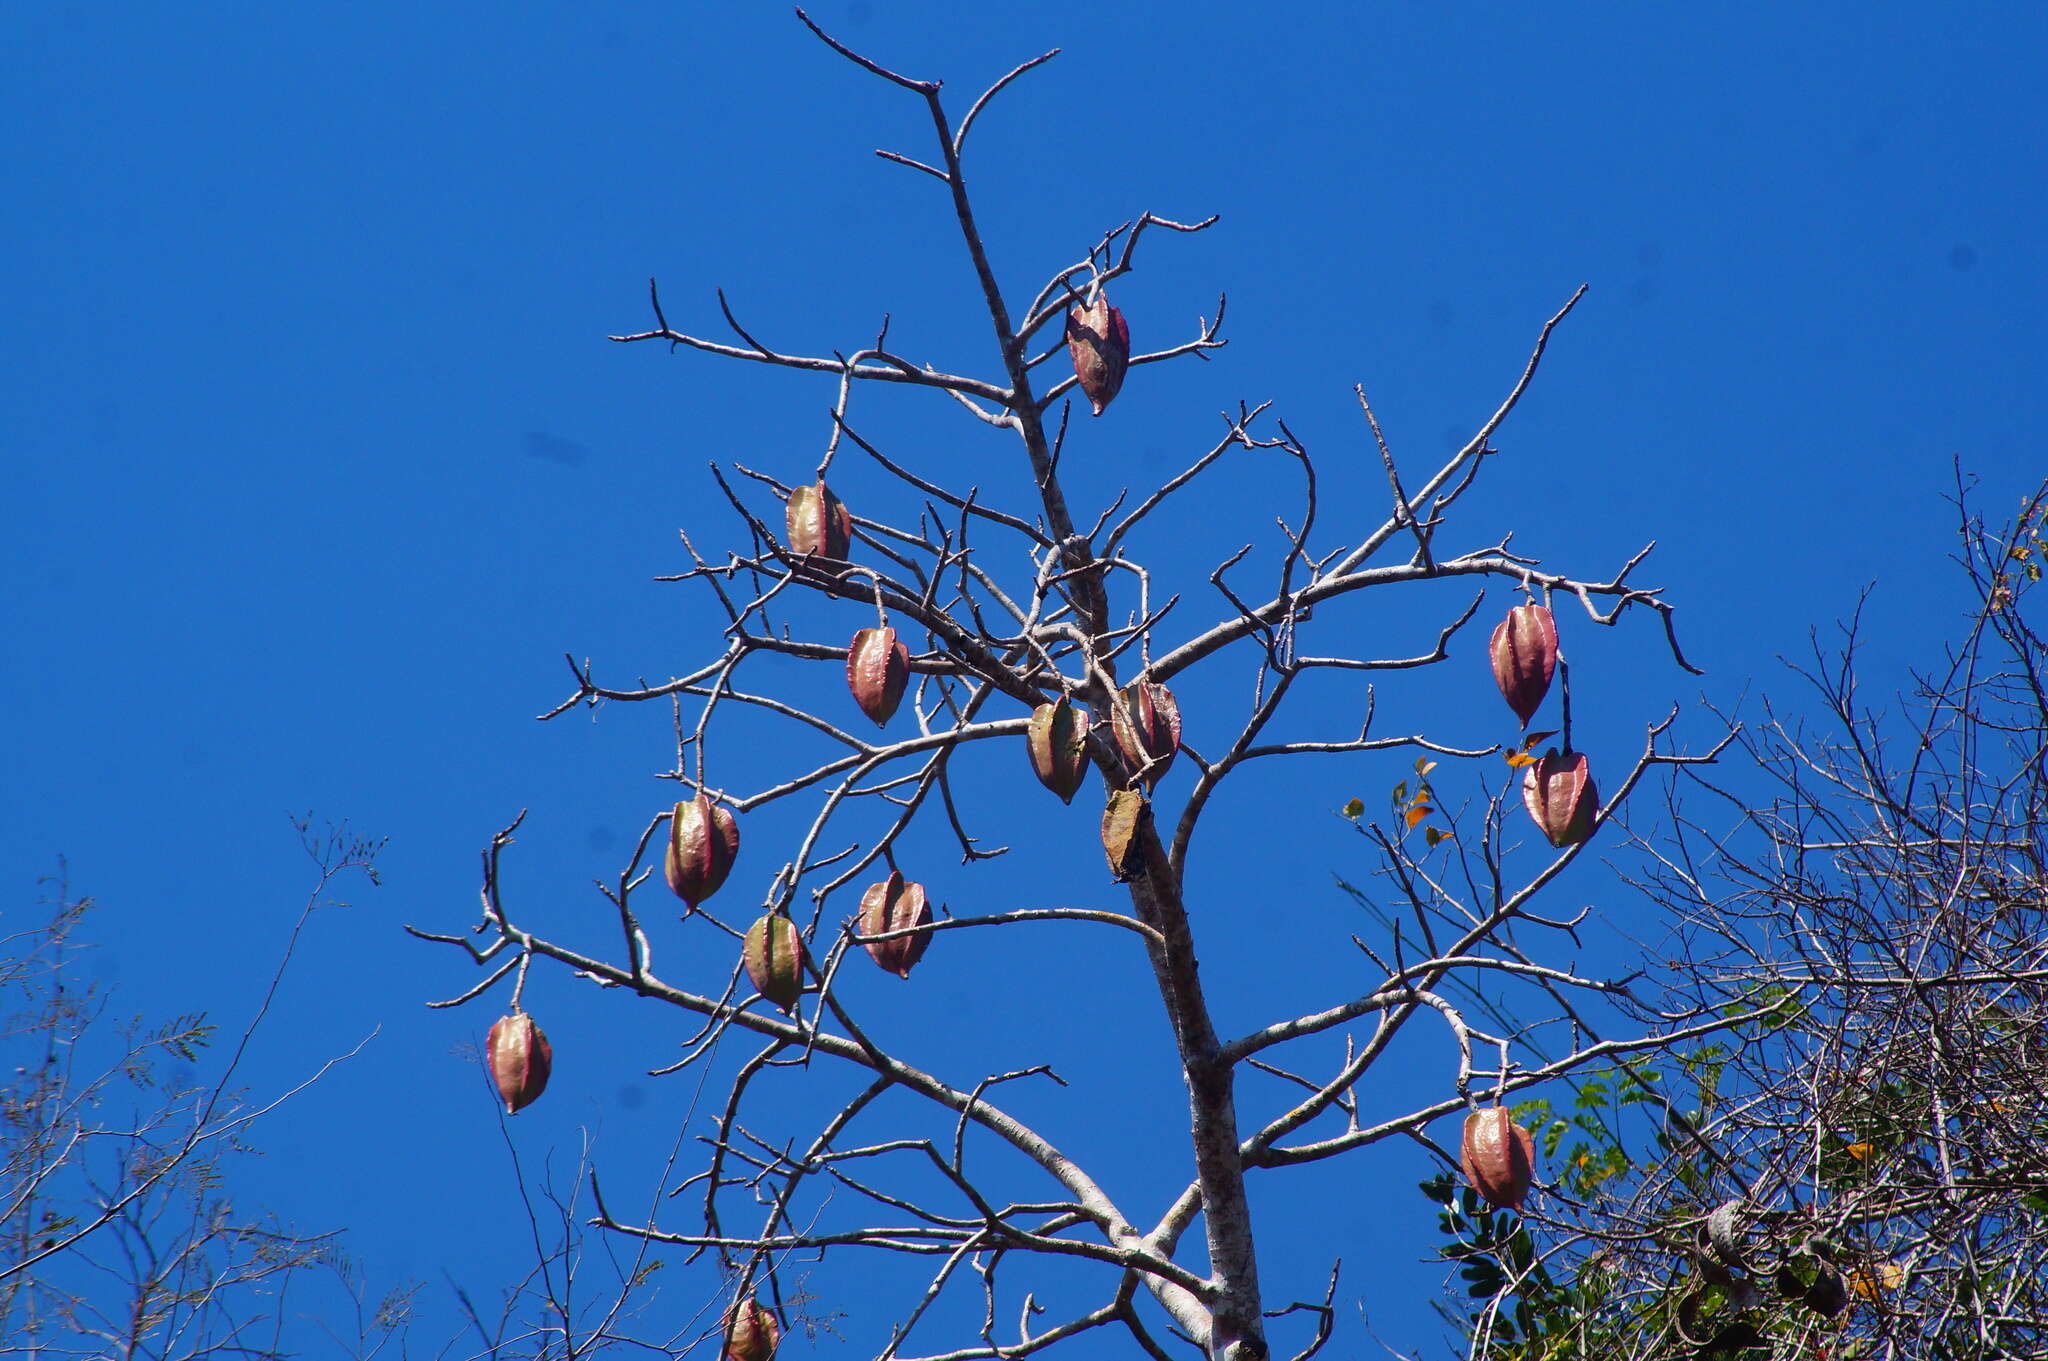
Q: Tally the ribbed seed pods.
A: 14